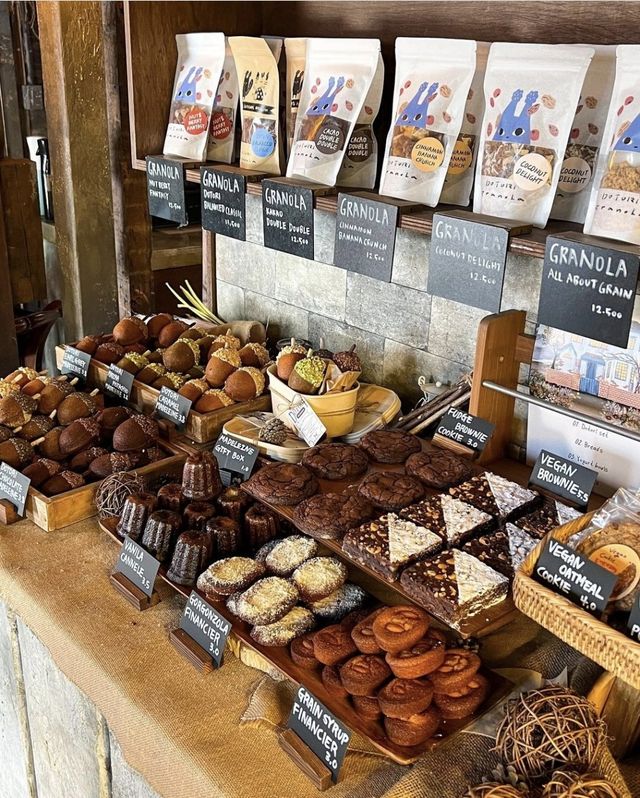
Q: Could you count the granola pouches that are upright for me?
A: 11